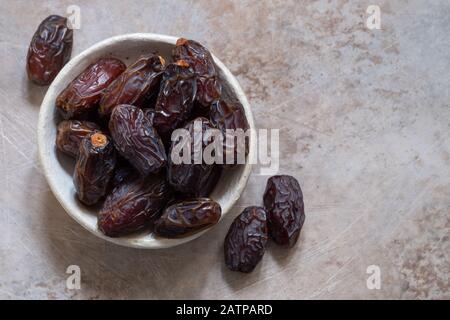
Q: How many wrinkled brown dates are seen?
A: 14